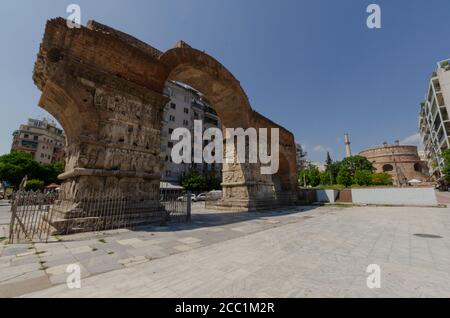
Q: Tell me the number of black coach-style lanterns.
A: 0